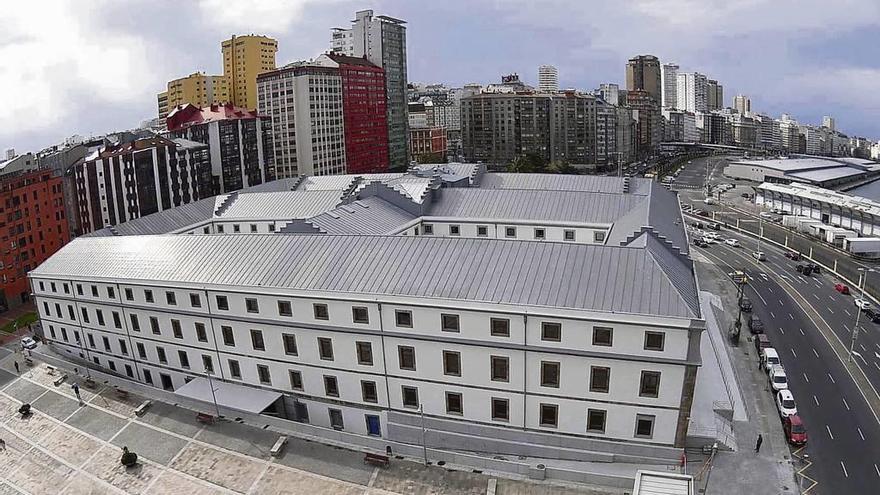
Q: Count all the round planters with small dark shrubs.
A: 2